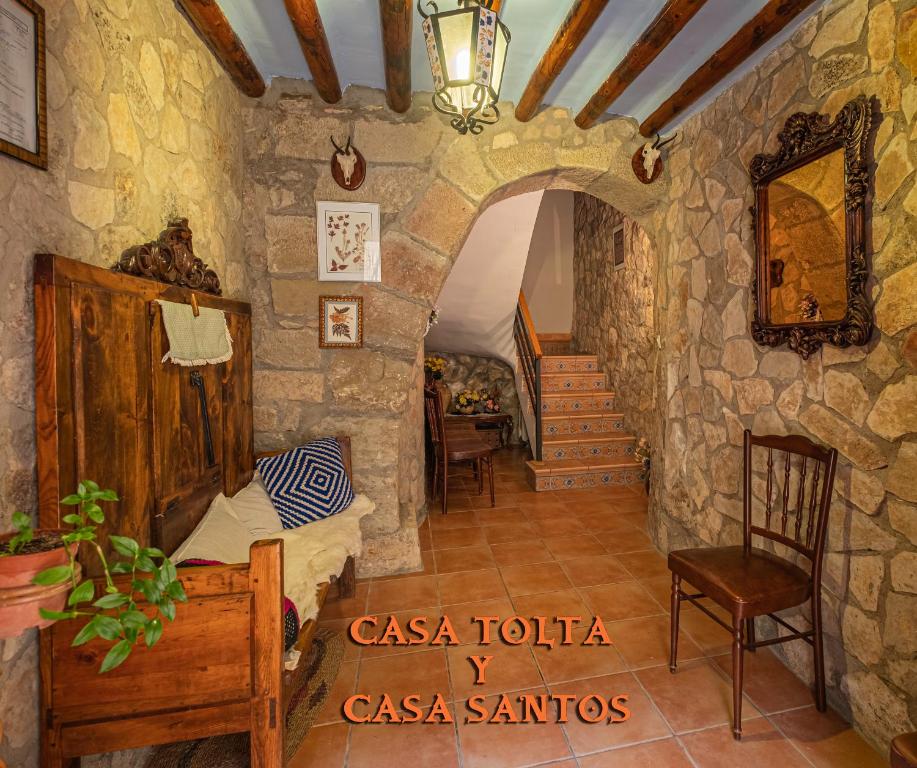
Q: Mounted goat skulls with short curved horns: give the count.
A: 2